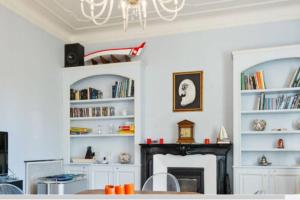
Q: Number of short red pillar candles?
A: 3